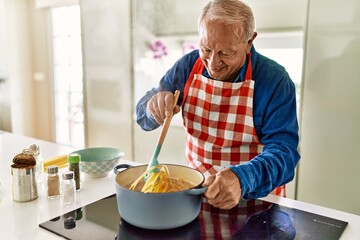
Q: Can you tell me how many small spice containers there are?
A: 3